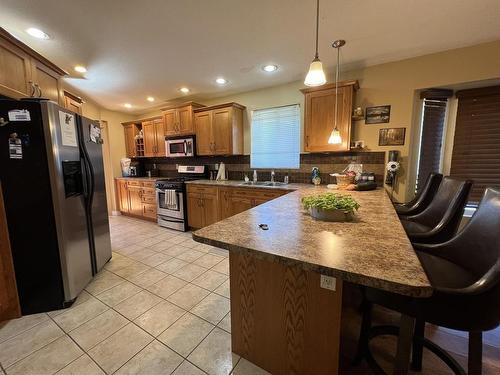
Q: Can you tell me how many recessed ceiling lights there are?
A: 7